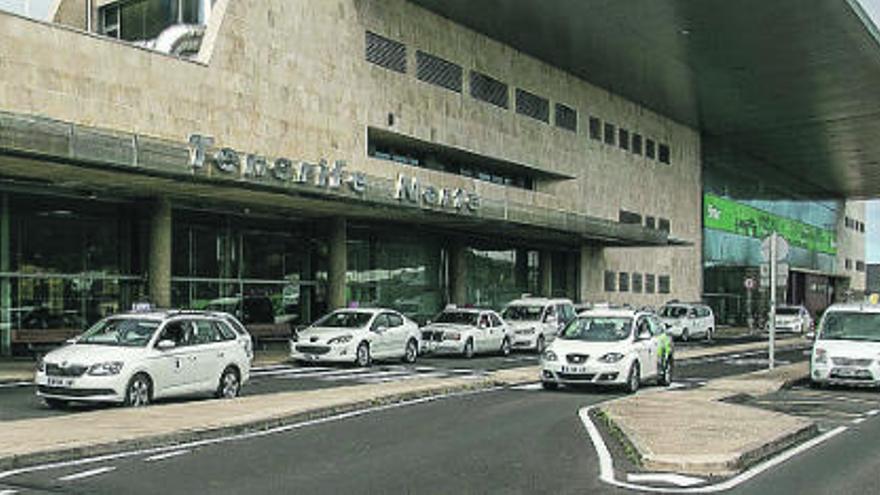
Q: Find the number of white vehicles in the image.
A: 8